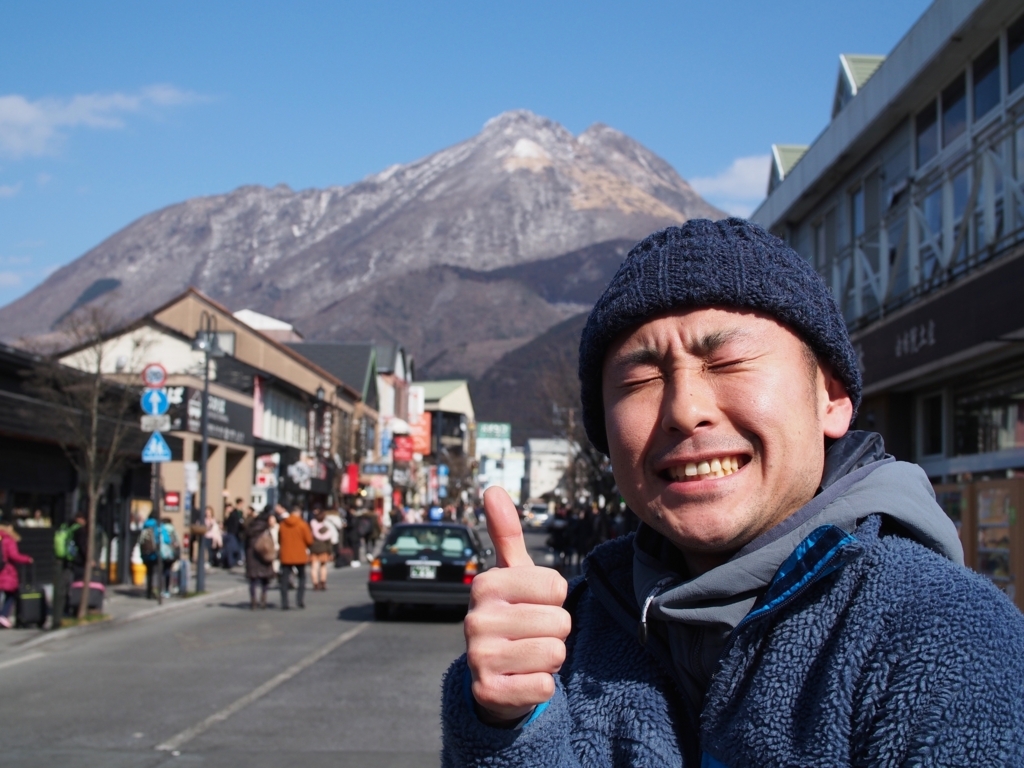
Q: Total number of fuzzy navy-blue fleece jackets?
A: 1